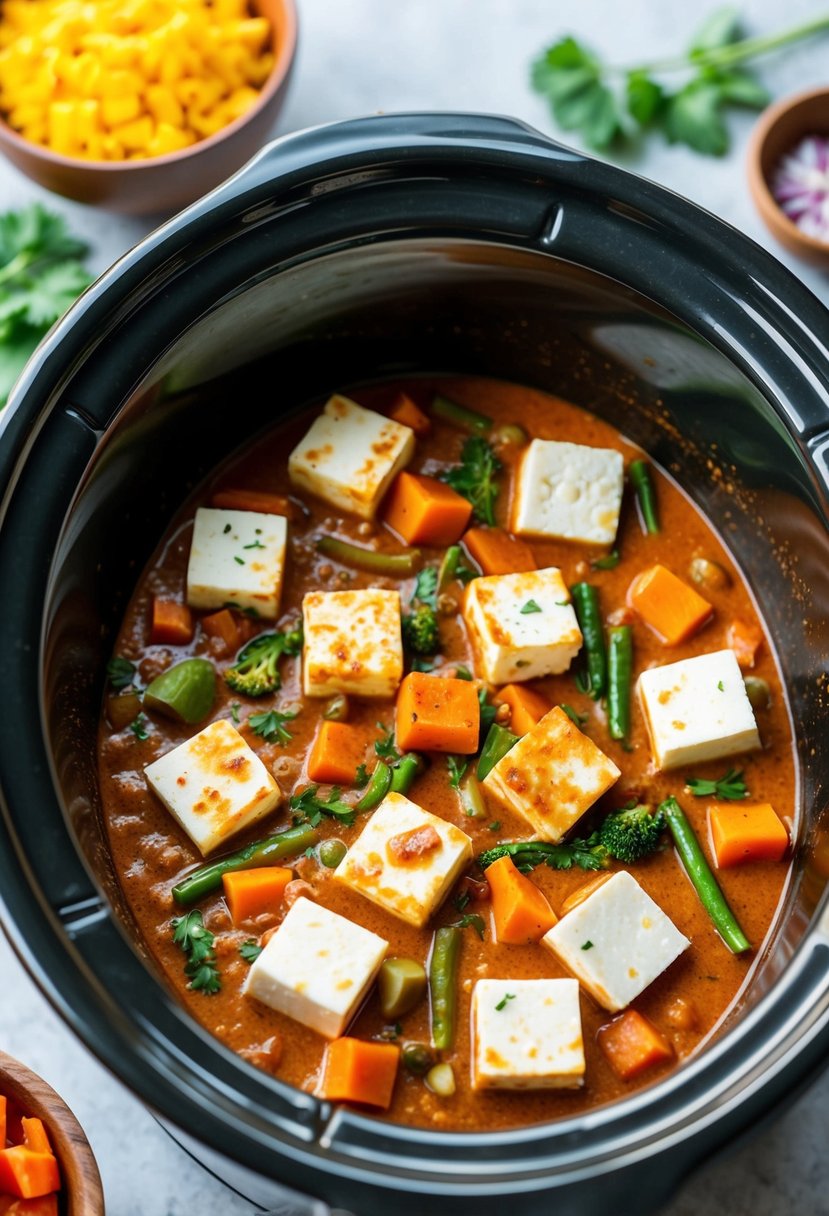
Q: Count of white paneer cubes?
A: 12